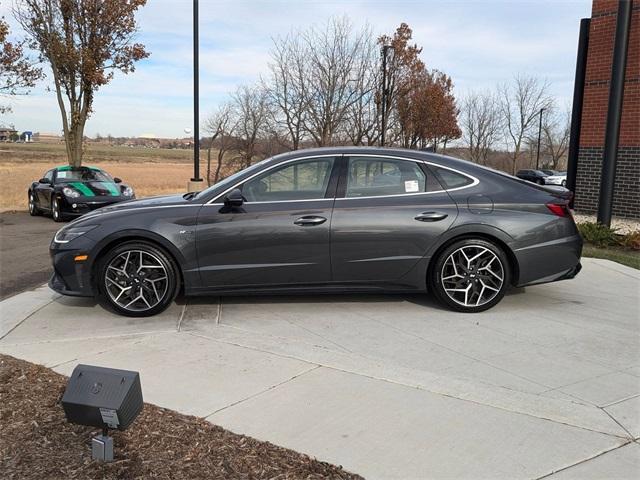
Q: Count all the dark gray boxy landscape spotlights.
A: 1